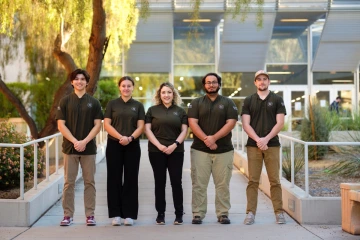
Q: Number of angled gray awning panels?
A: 3